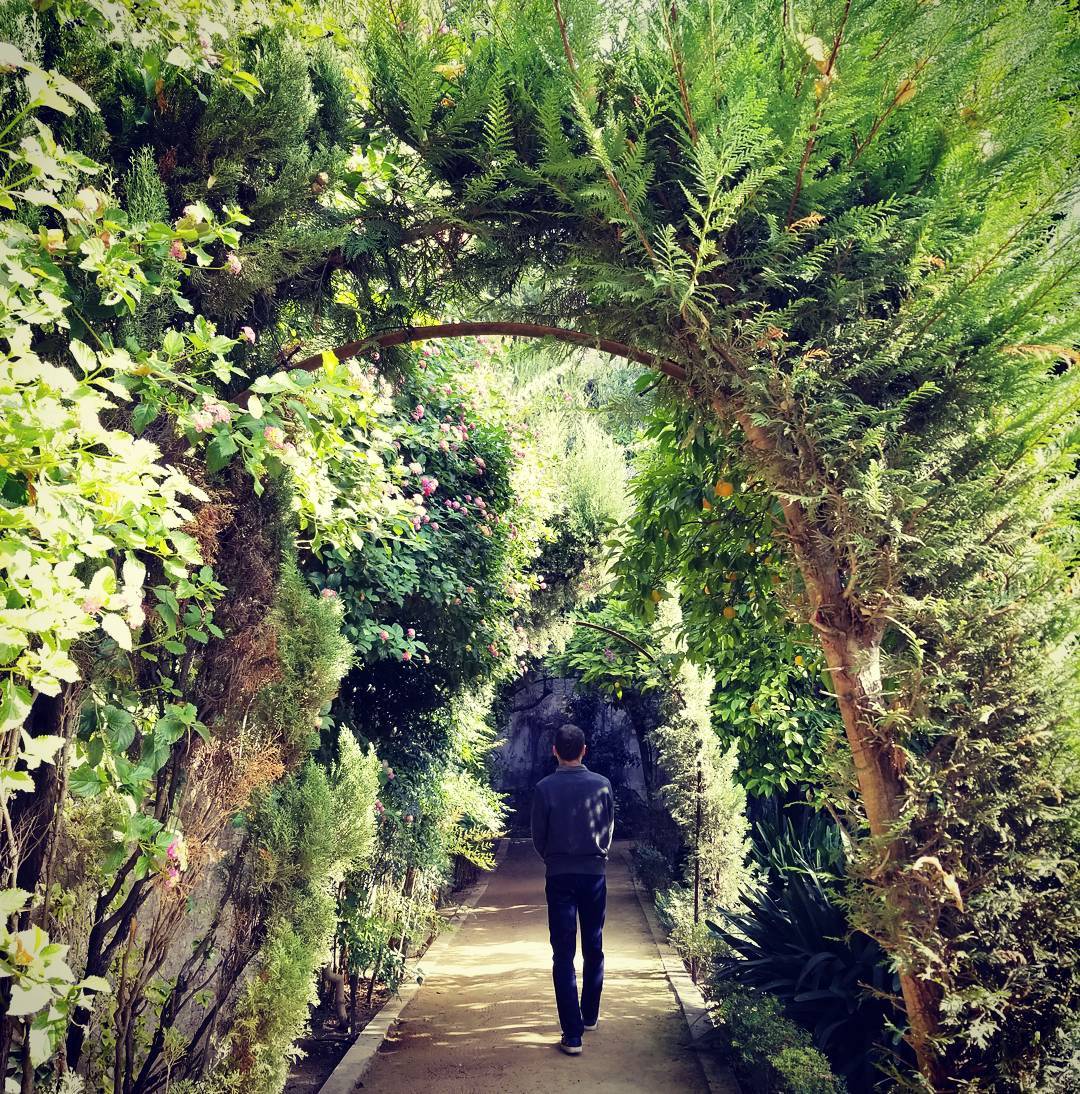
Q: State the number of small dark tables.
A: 0